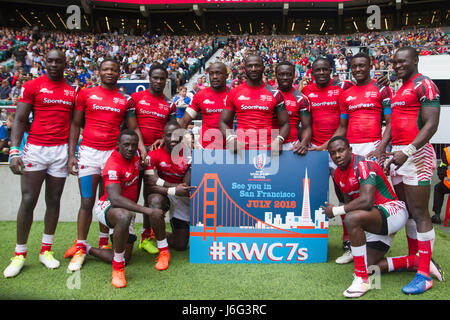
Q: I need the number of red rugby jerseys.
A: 12